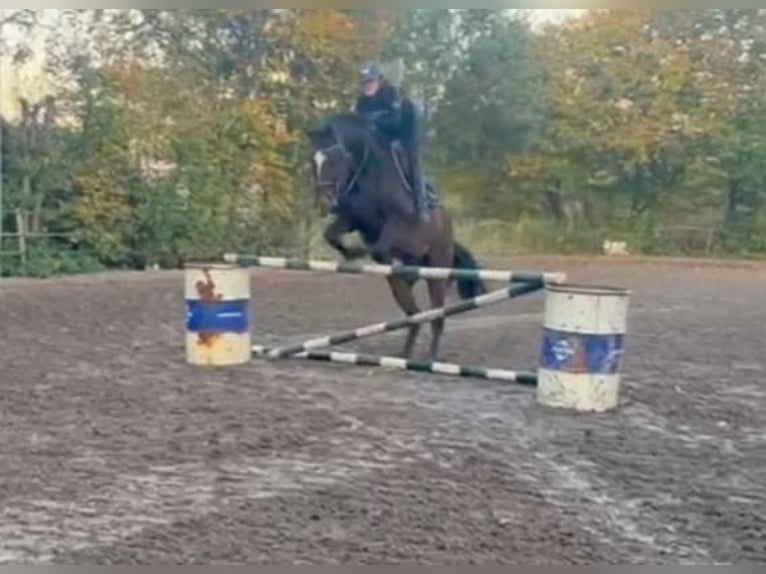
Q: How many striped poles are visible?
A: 3